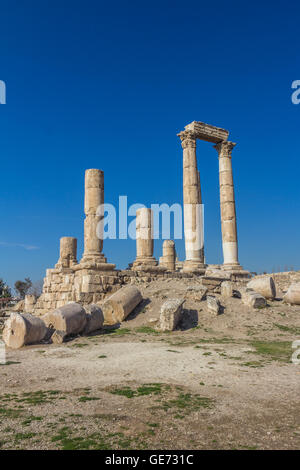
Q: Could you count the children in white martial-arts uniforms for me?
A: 0